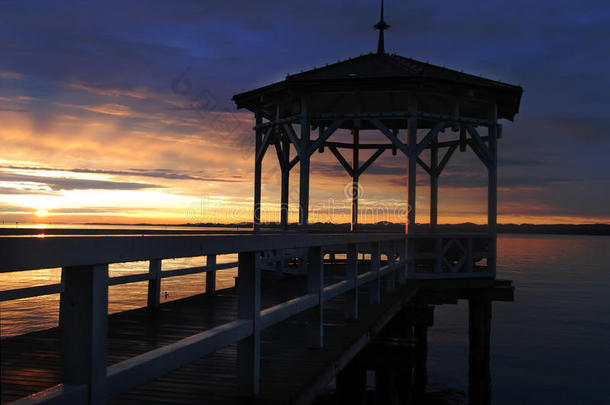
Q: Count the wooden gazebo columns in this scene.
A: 7